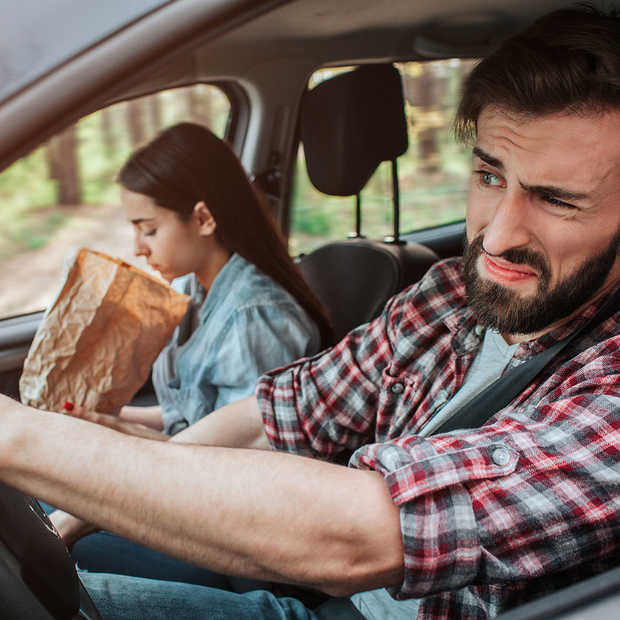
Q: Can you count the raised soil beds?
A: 0